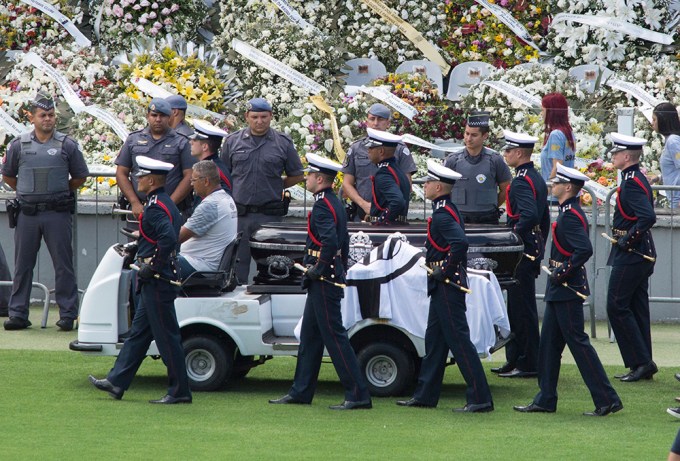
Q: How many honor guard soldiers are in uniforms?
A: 8